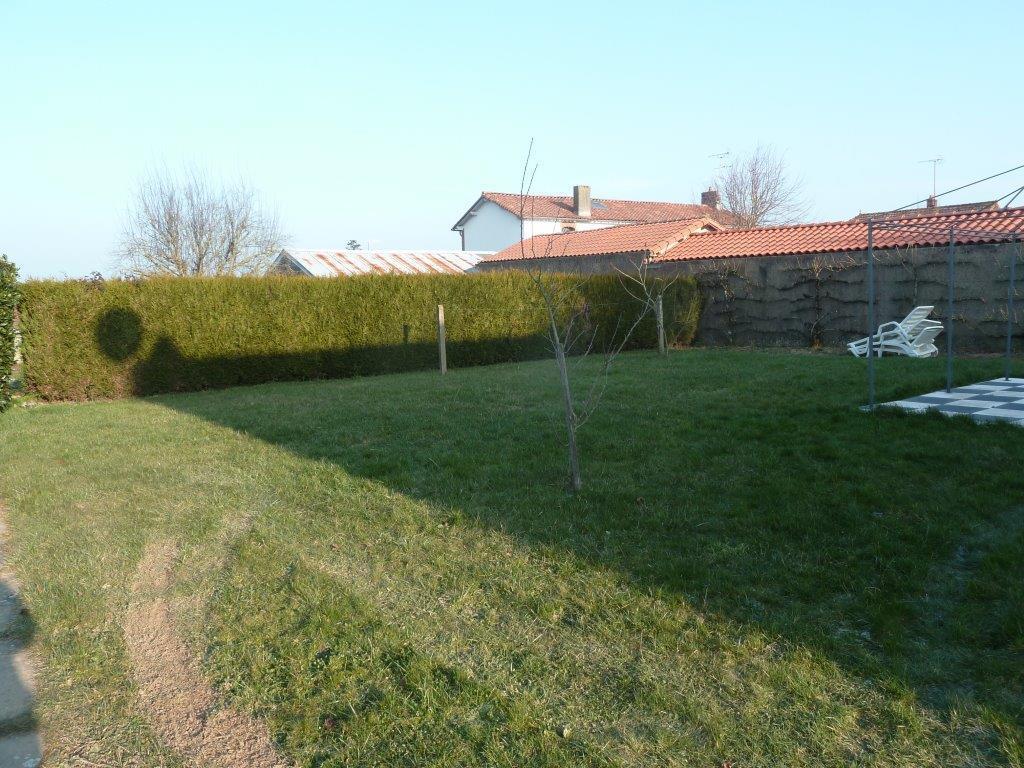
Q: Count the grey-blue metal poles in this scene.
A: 3